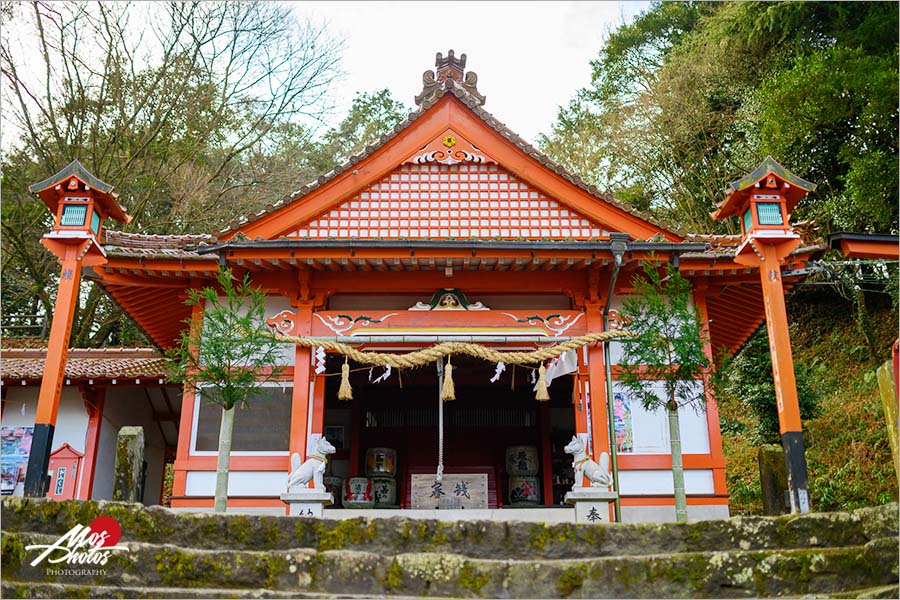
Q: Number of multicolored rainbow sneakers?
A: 0